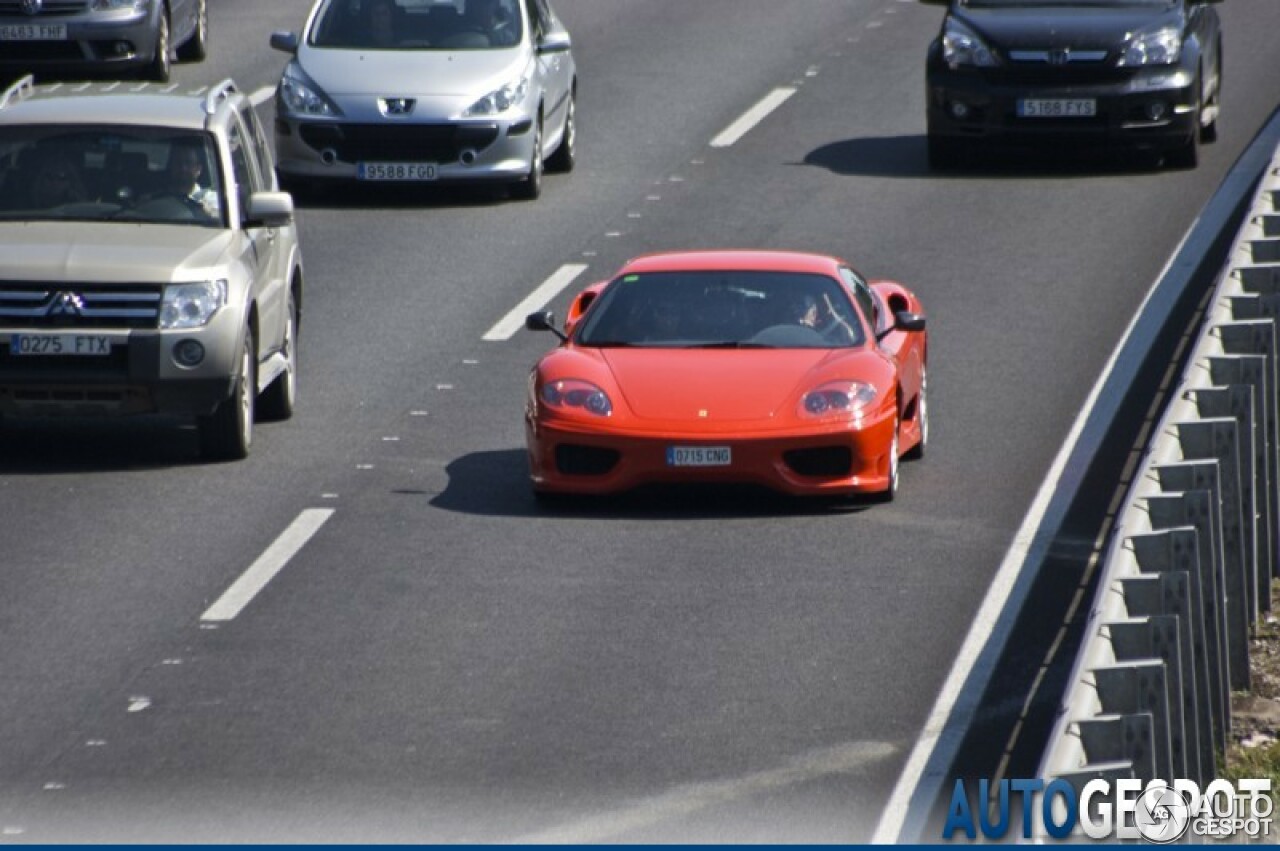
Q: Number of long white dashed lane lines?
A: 3